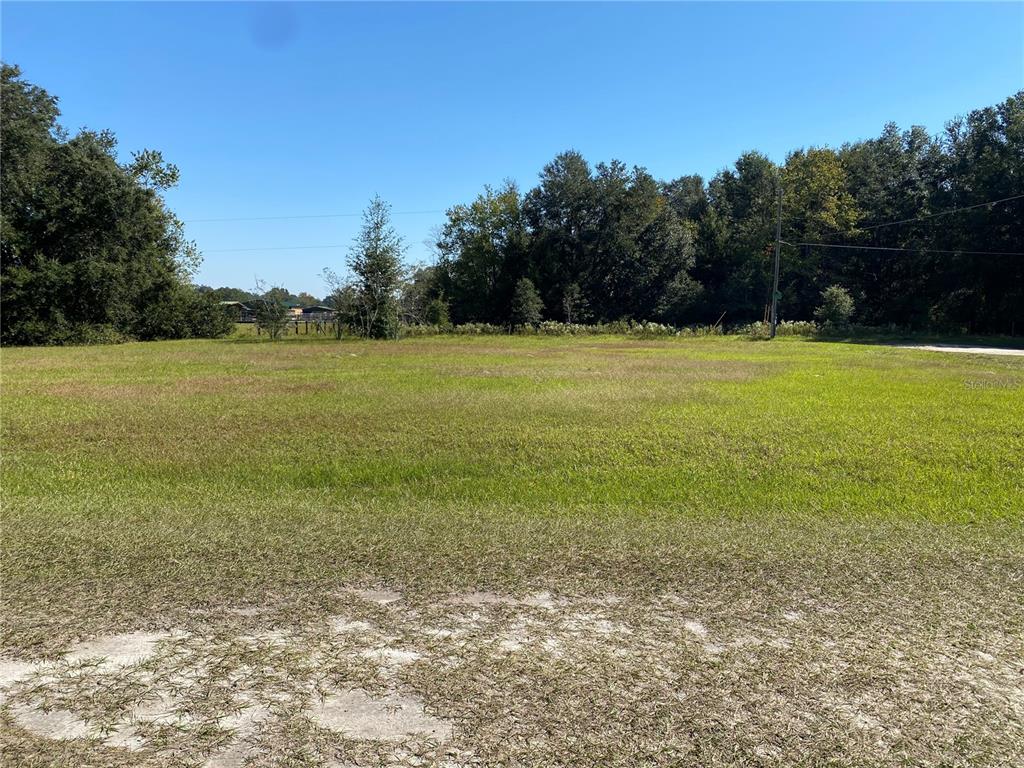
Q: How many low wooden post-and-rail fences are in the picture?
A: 1